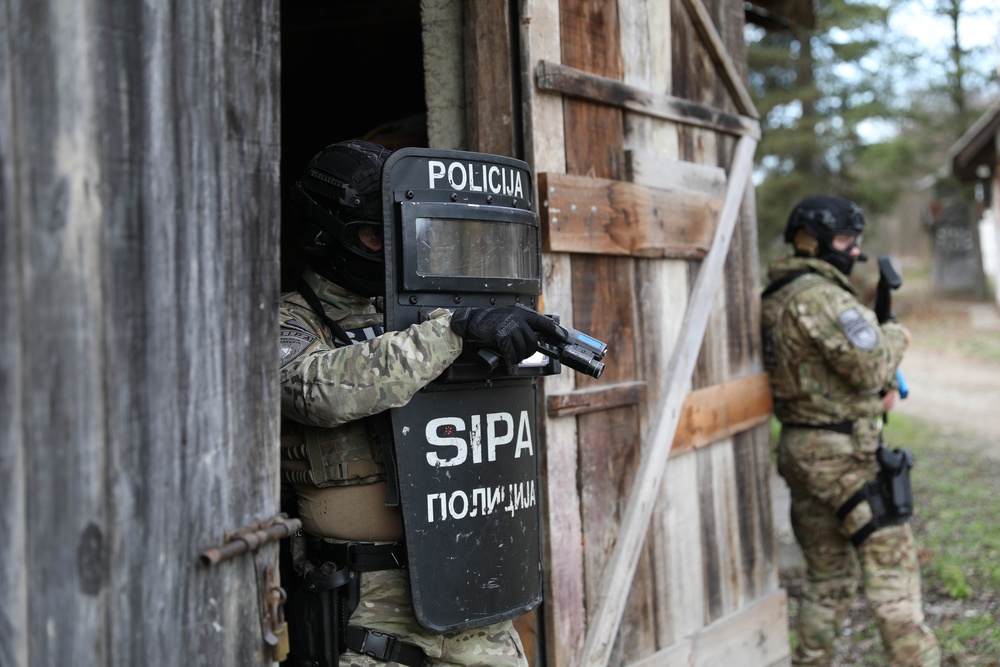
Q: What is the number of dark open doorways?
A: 1